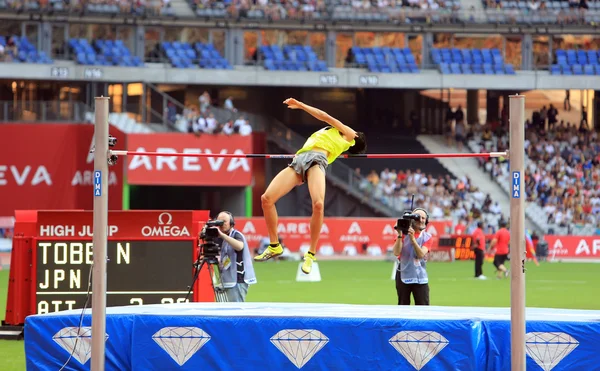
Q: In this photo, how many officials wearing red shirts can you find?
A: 2